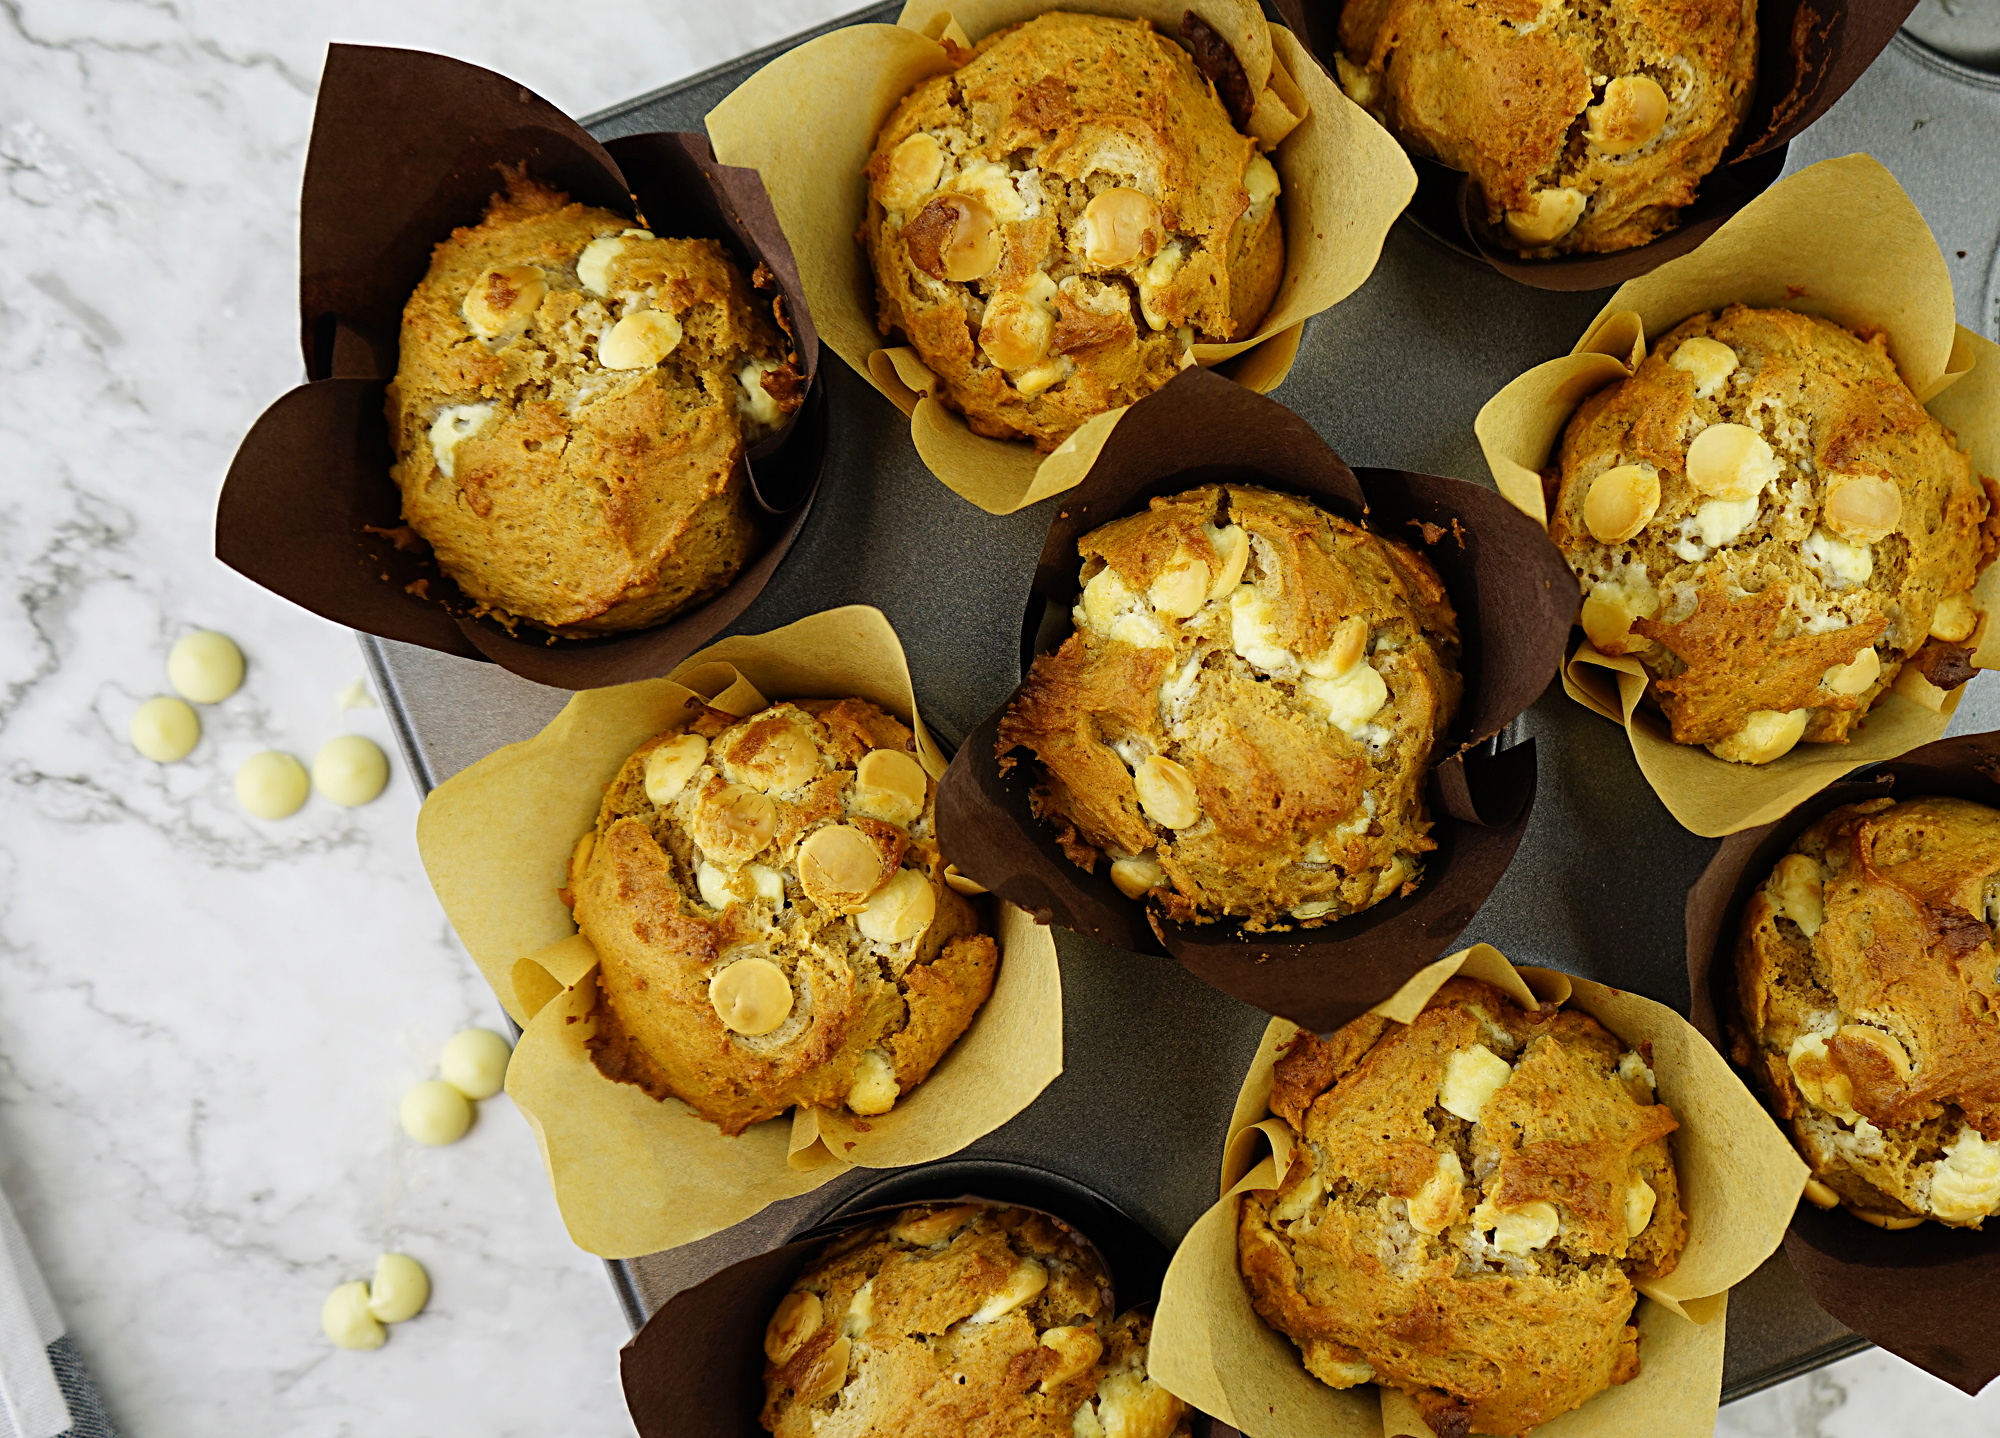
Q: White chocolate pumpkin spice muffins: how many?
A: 9